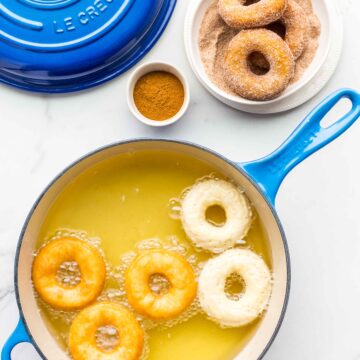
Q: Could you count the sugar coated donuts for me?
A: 3